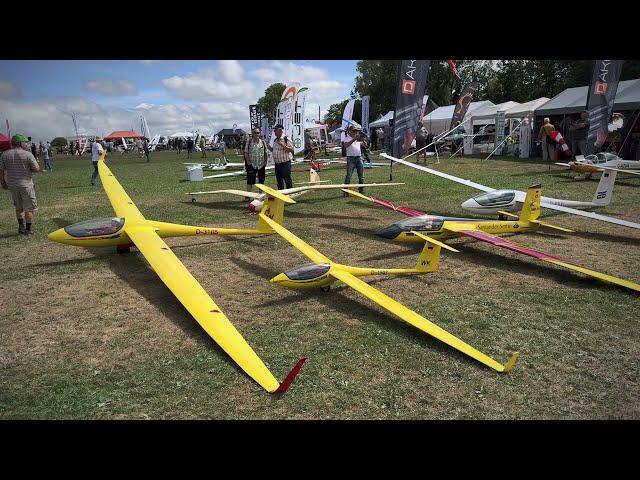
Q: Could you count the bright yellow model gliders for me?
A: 3